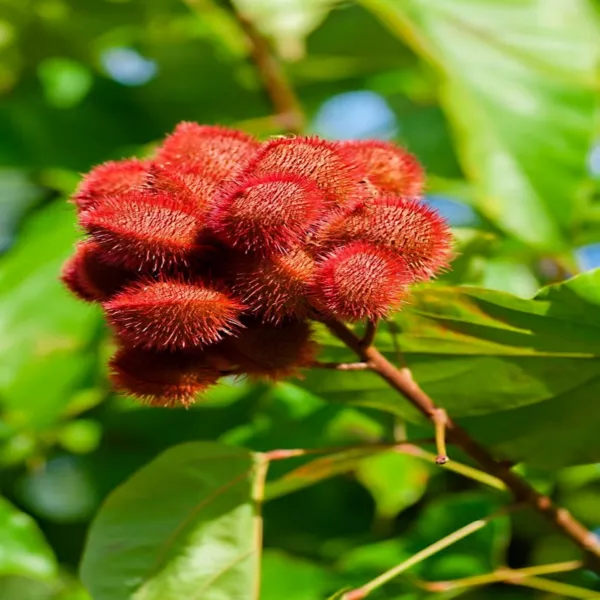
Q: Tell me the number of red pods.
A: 14